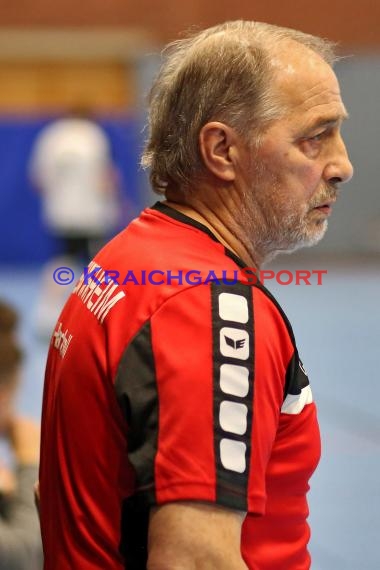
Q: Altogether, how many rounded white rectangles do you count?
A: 5